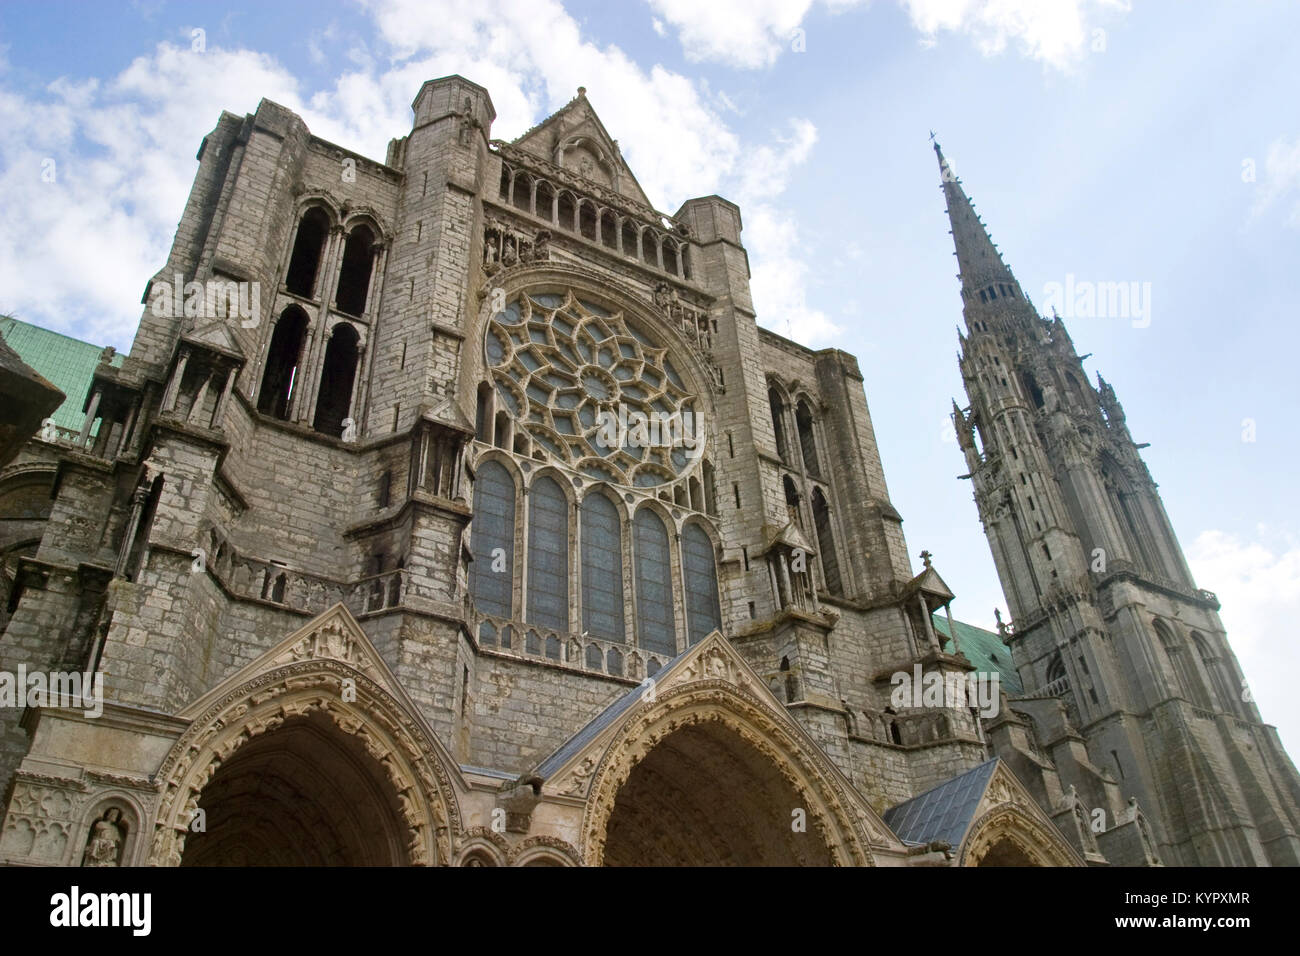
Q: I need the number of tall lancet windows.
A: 5